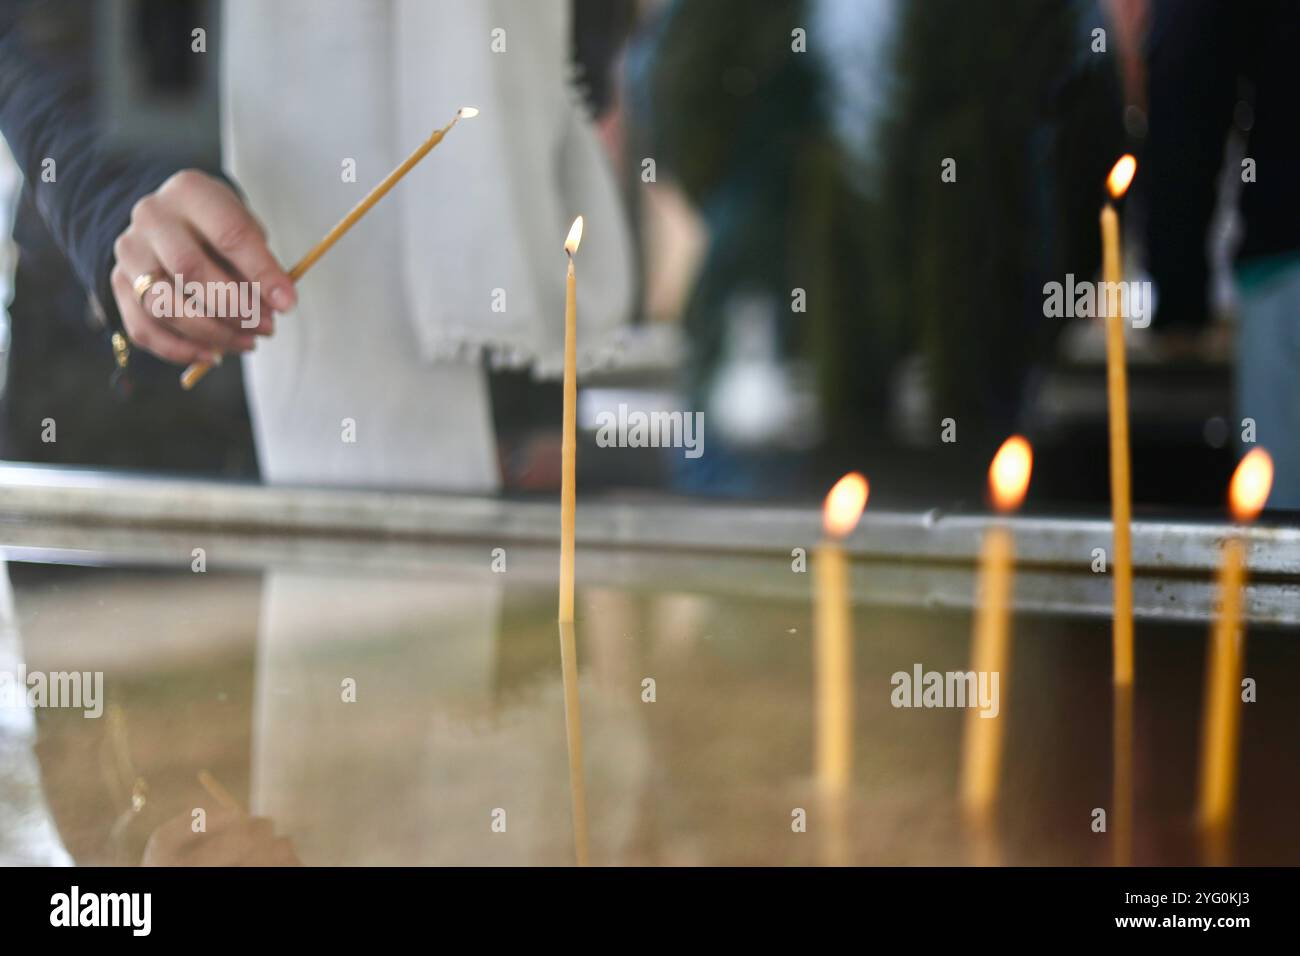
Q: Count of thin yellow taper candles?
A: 6